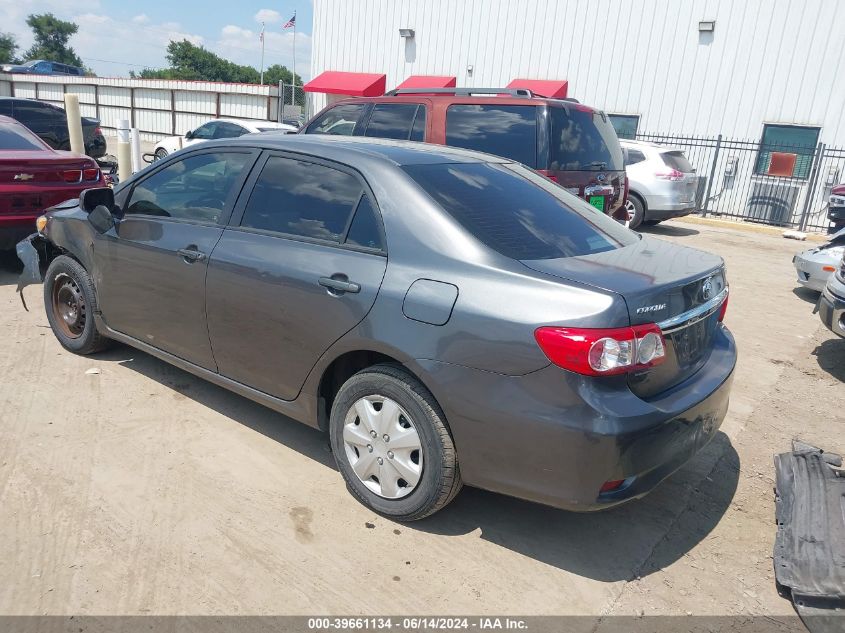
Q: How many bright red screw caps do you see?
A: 0